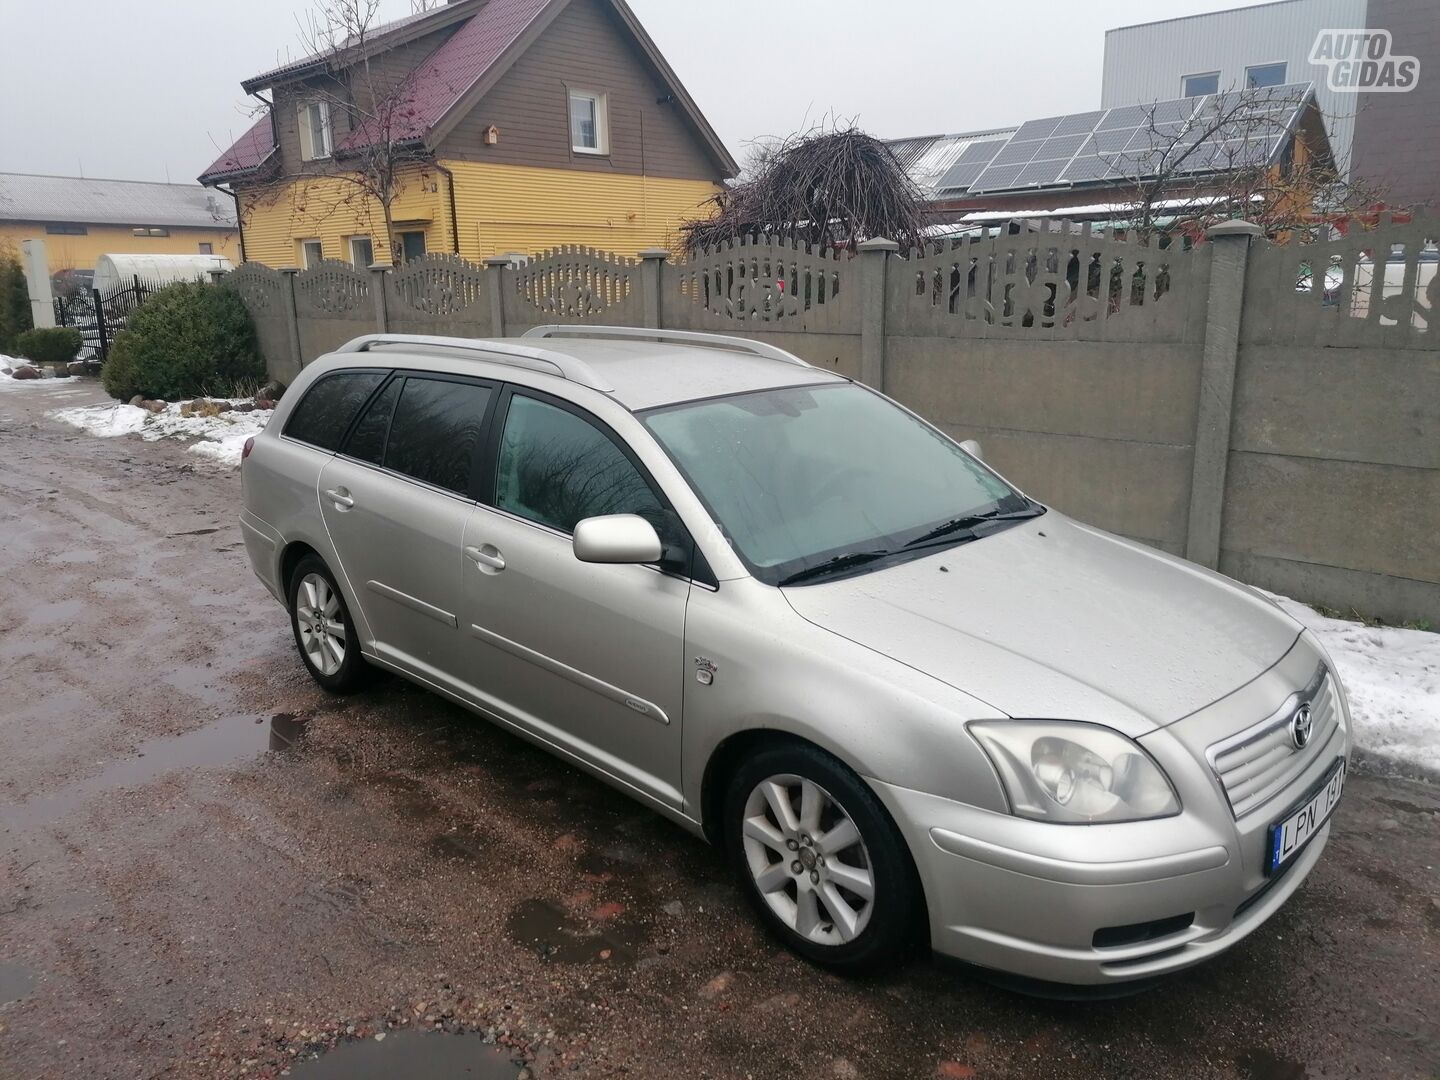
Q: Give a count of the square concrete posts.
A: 7